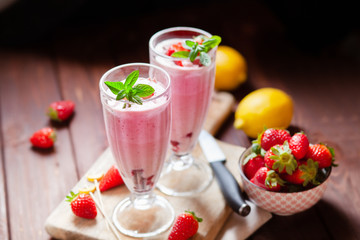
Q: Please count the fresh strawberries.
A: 12